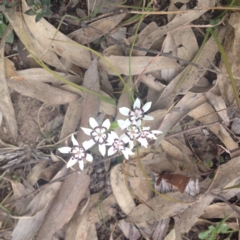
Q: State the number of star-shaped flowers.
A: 6